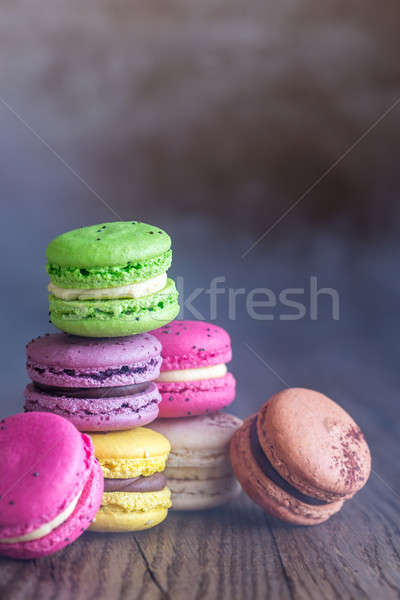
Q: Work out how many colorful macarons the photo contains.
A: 7